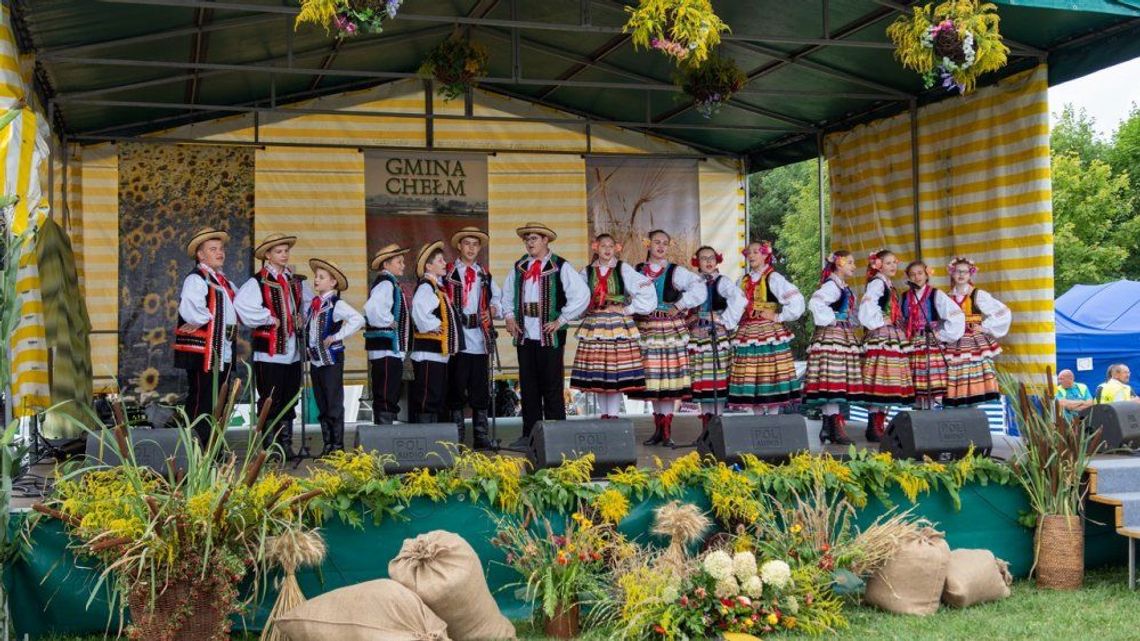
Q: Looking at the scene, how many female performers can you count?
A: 8